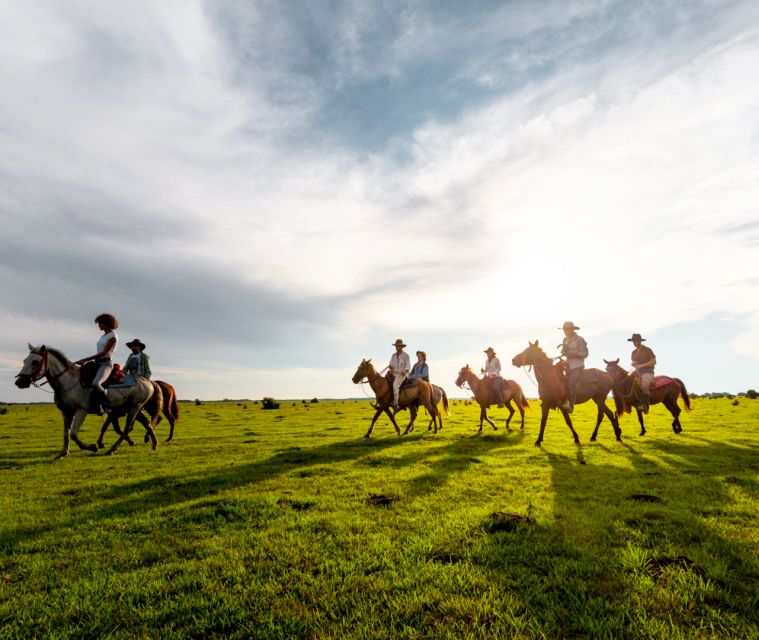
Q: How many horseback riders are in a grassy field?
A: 7